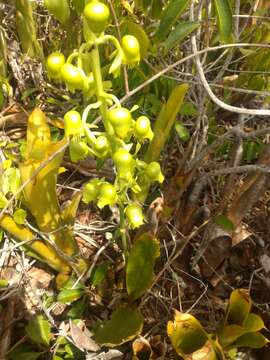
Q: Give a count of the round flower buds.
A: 14